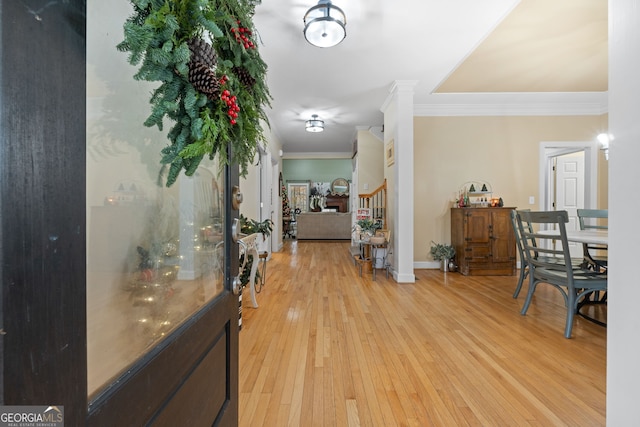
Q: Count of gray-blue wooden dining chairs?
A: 3